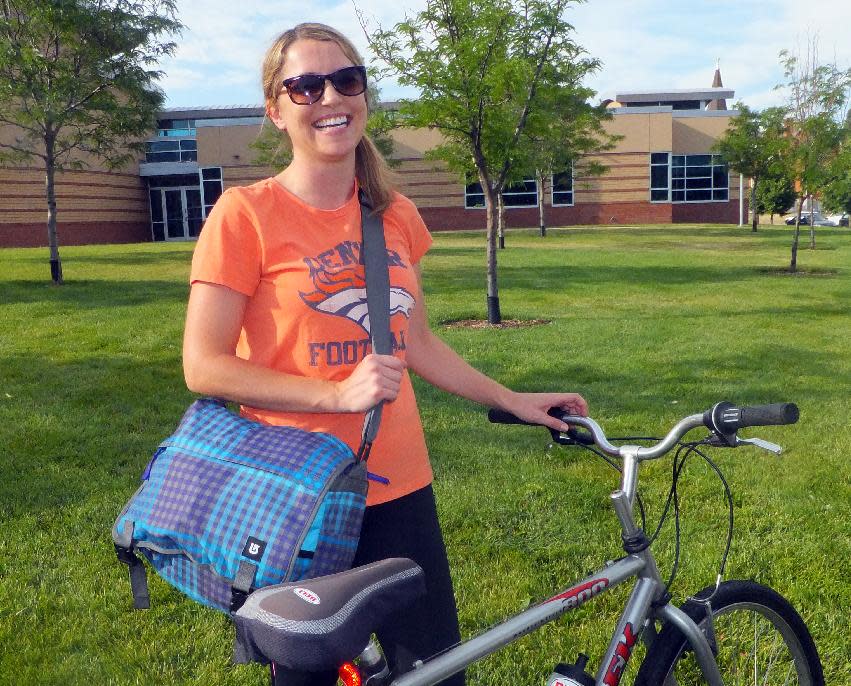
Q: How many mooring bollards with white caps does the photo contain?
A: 0